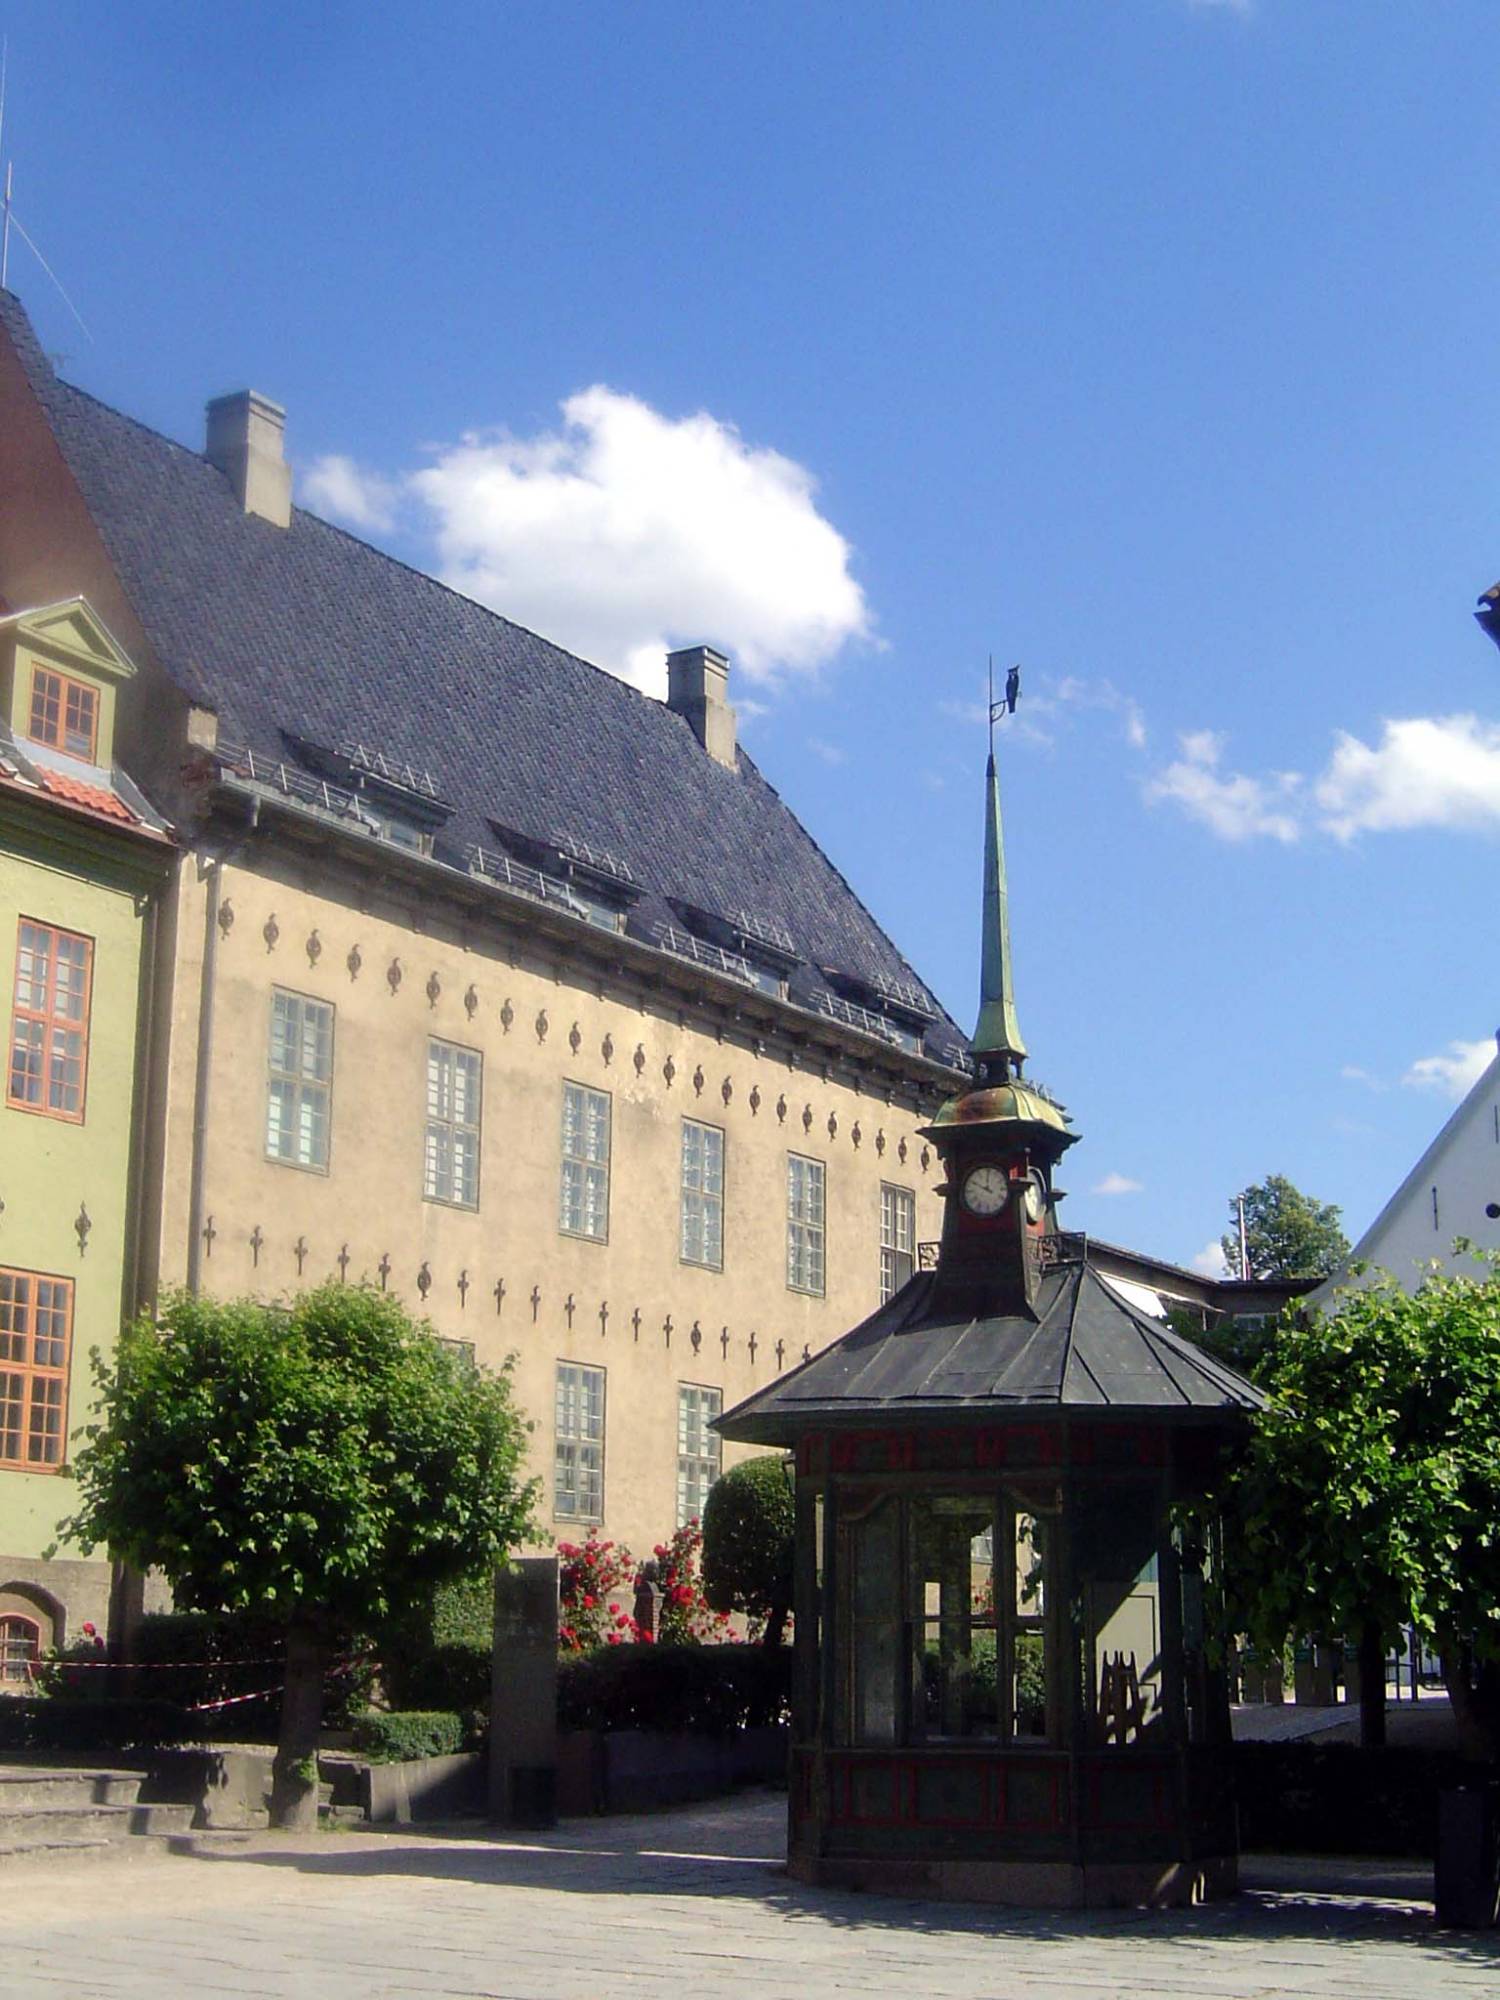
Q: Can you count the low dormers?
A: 4